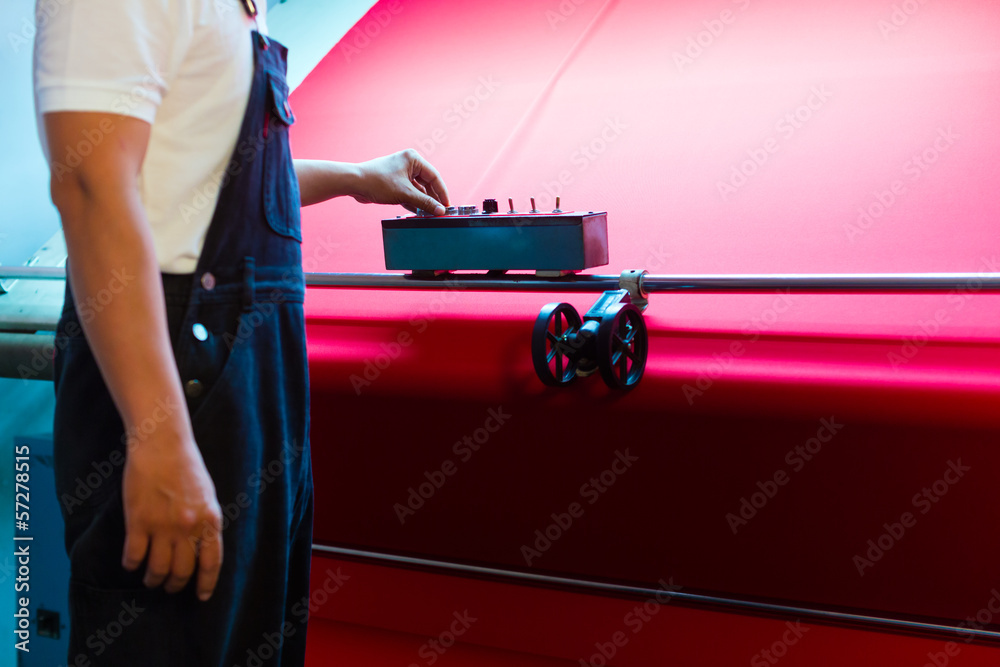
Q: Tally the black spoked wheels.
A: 2